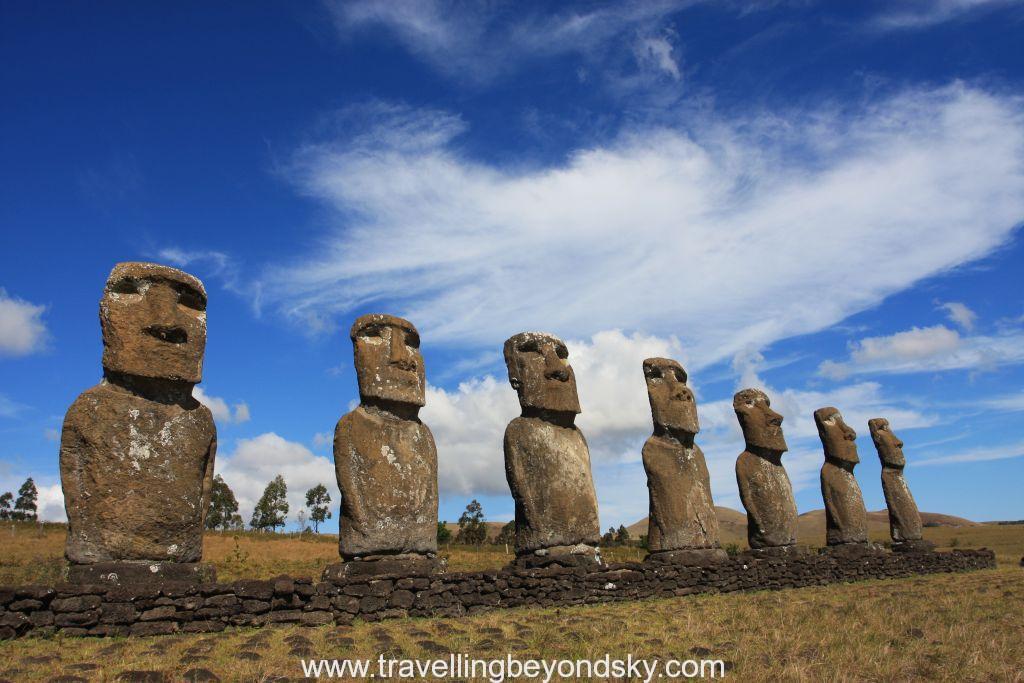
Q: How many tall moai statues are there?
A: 7